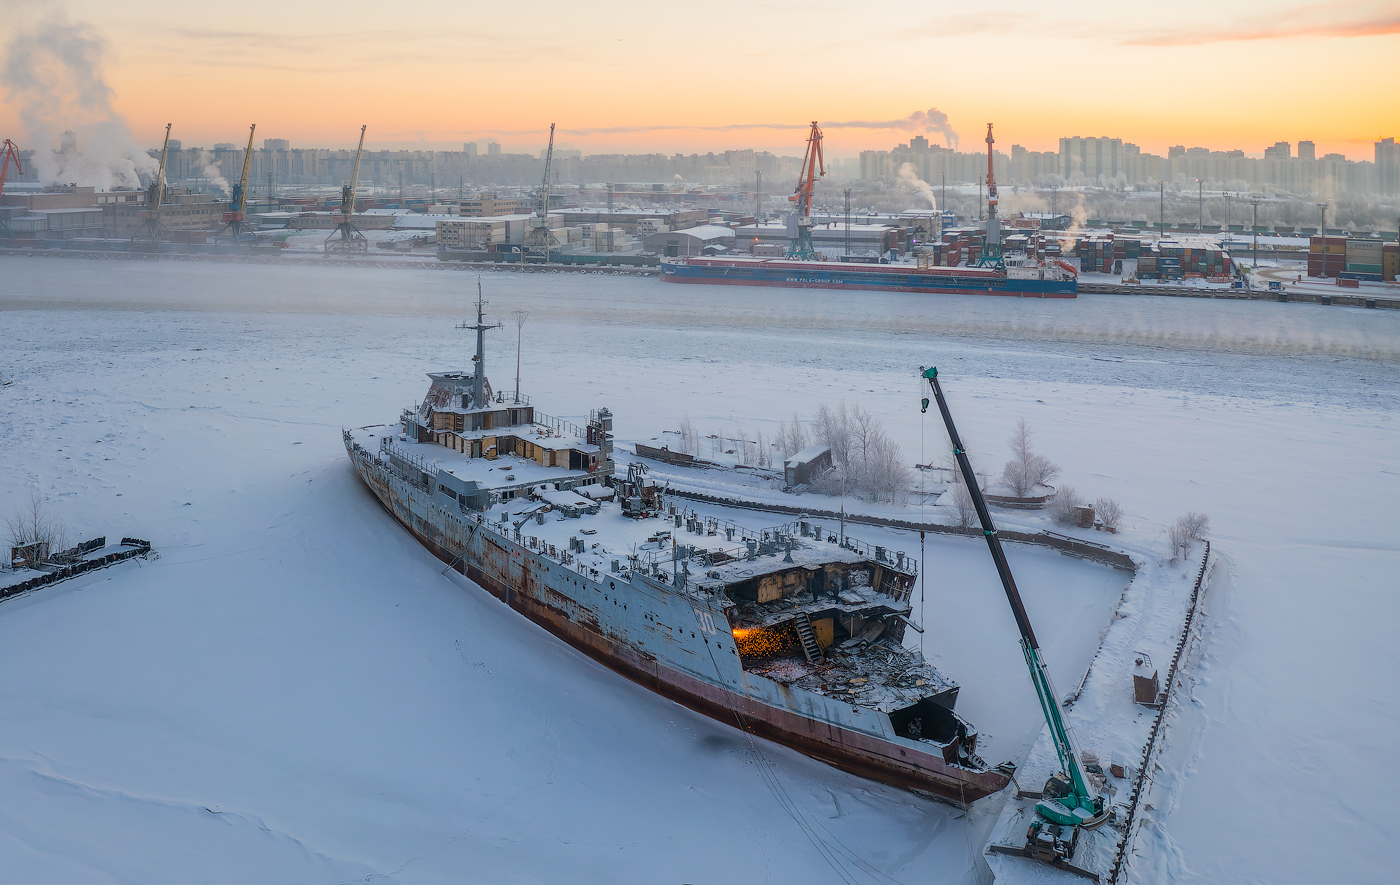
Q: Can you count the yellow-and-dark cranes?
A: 3